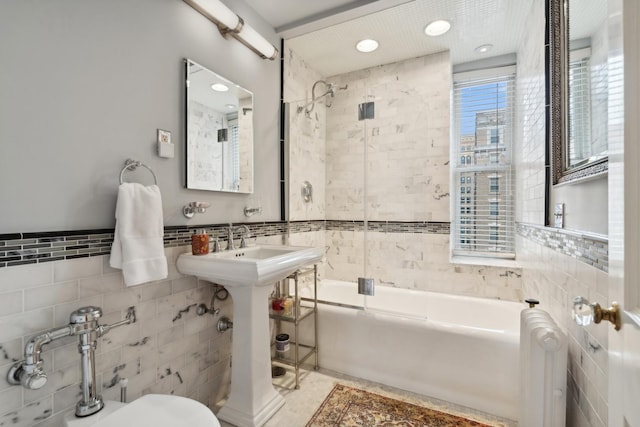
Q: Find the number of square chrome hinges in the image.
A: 2